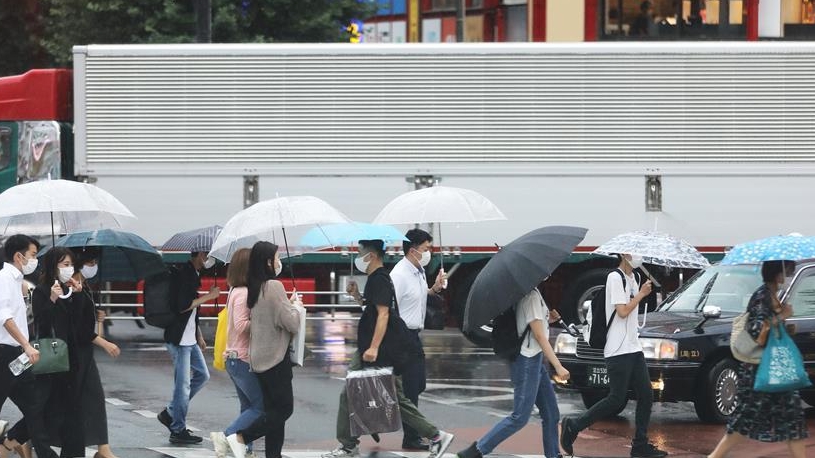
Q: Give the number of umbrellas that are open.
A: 9